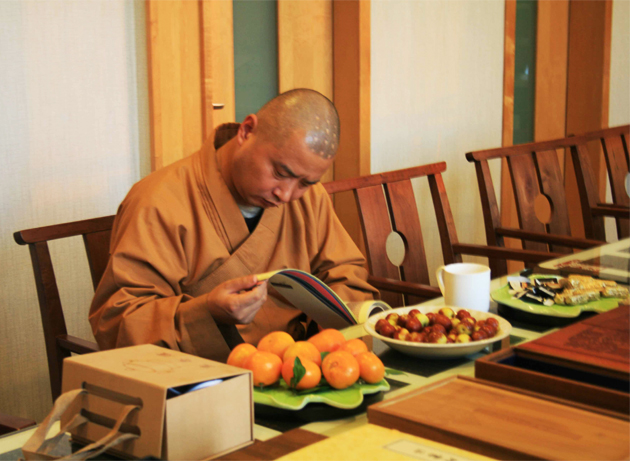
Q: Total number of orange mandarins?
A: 9